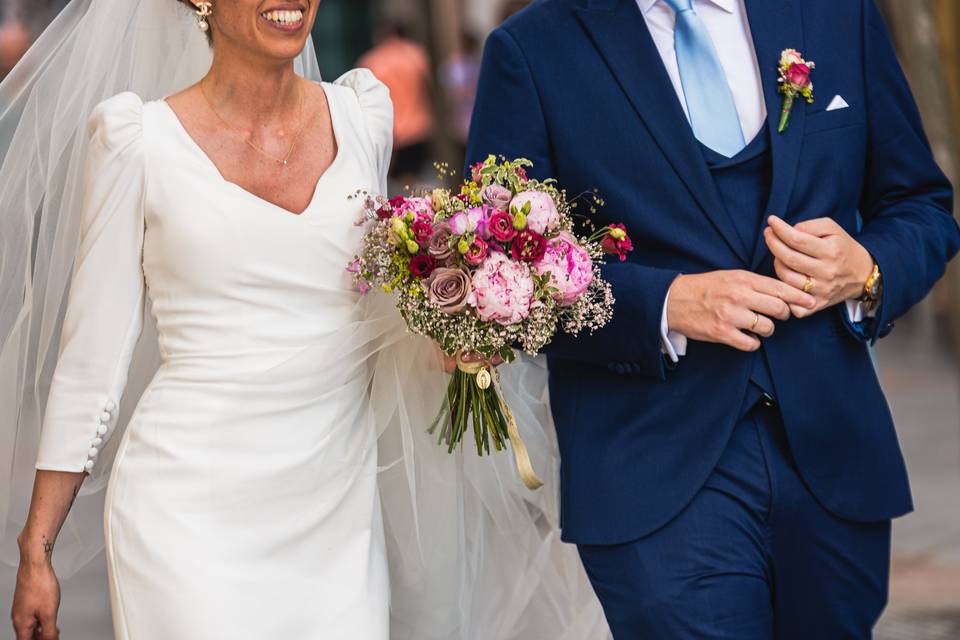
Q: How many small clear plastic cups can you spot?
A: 0